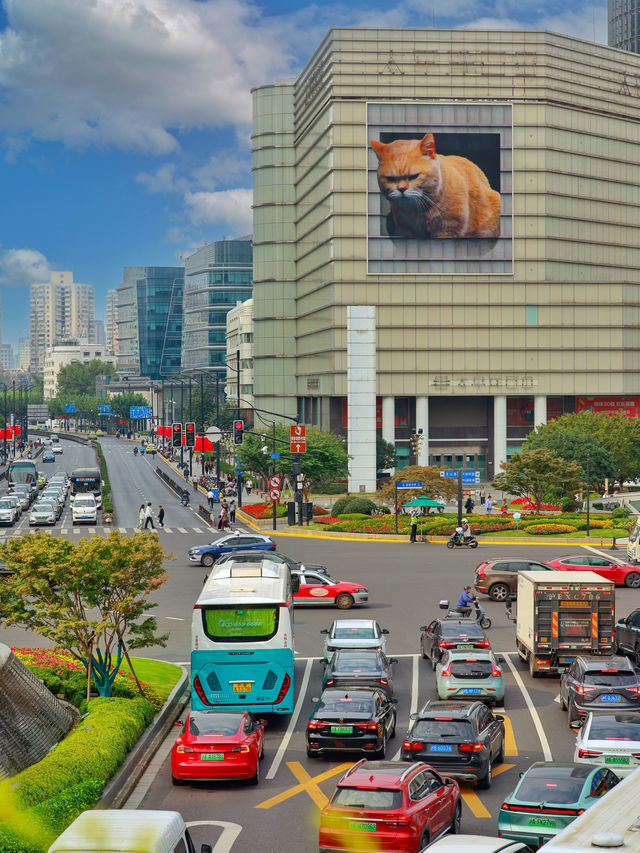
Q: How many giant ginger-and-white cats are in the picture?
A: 1